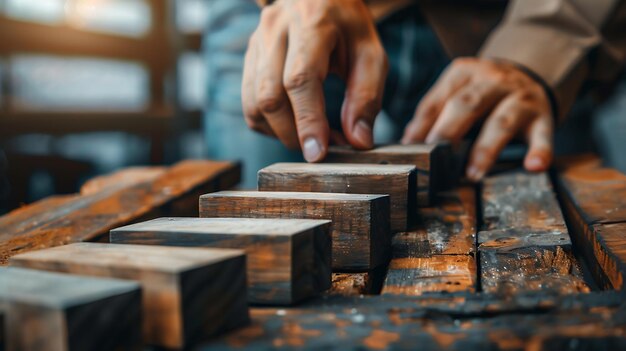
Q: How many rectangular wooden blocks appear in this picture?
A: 6